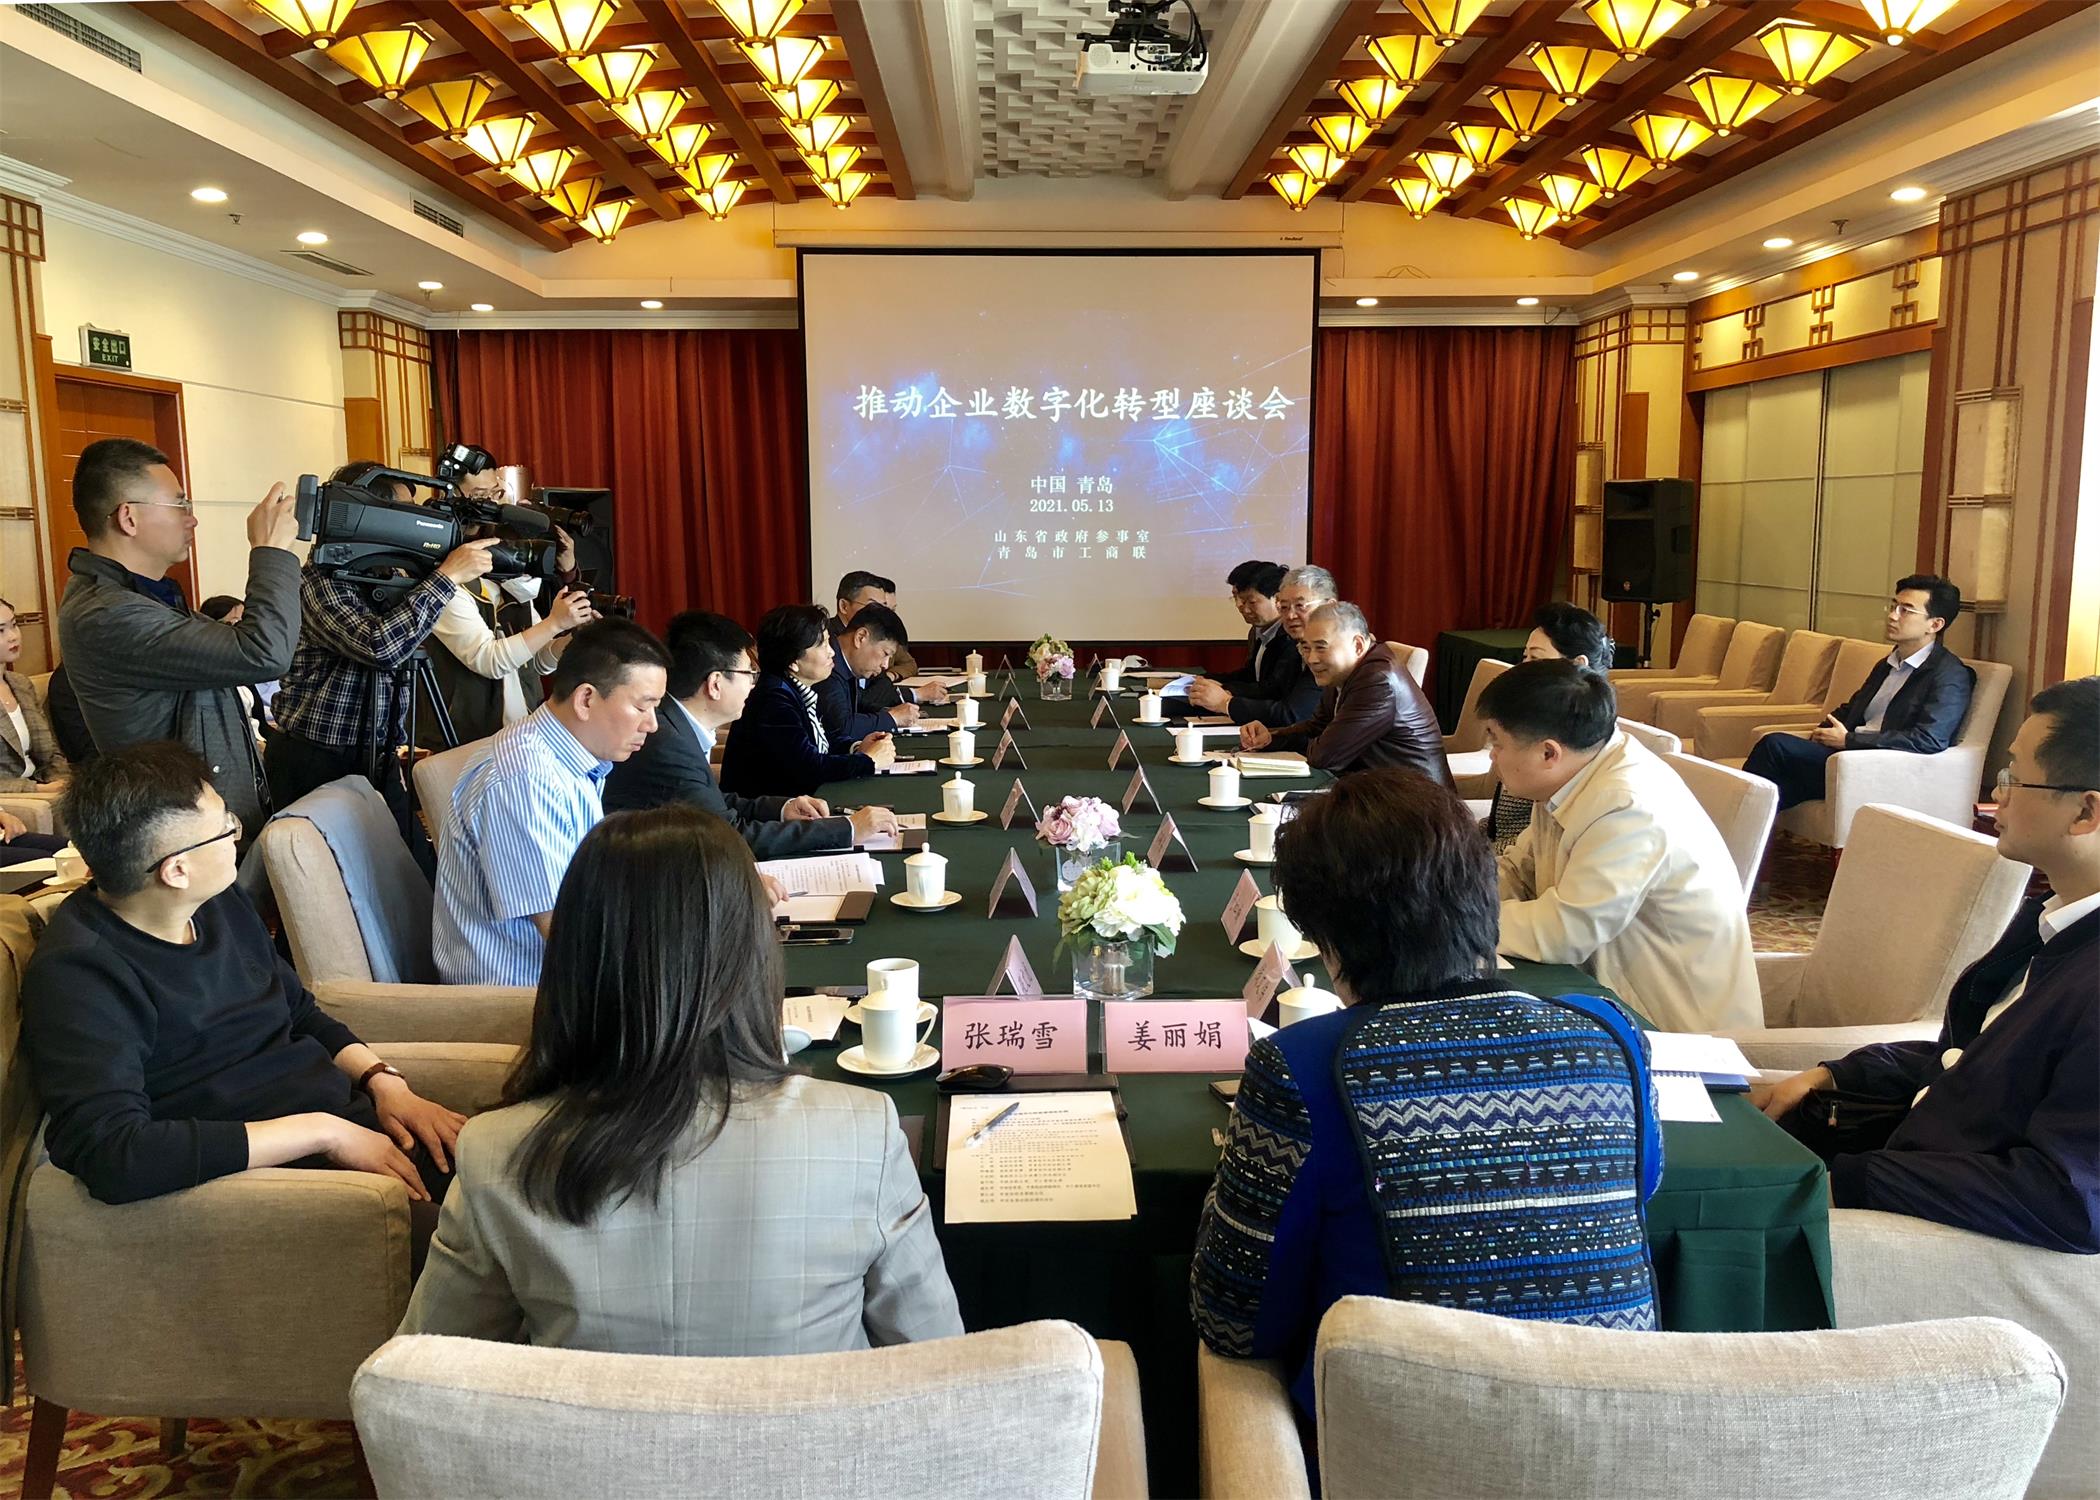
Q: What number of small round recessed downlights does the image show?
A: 10